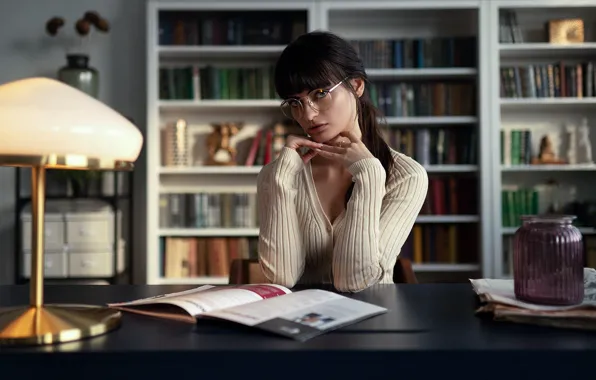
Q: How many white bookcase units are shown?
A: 3